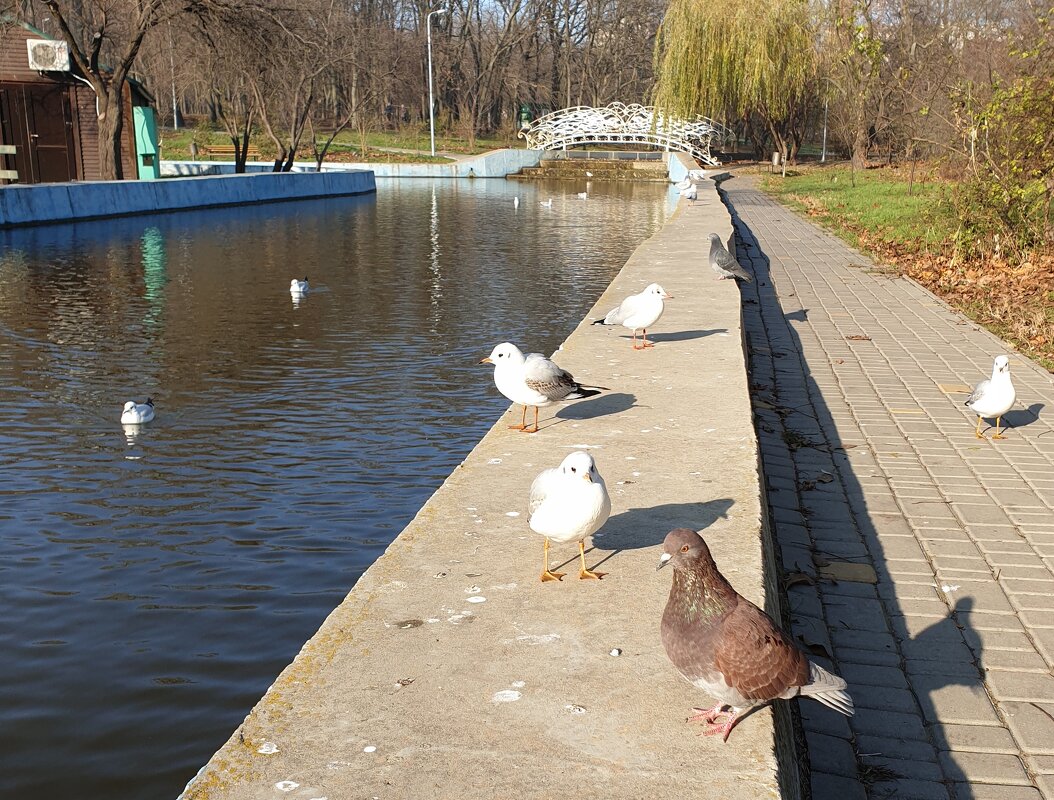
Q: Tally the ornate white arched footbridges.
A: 1